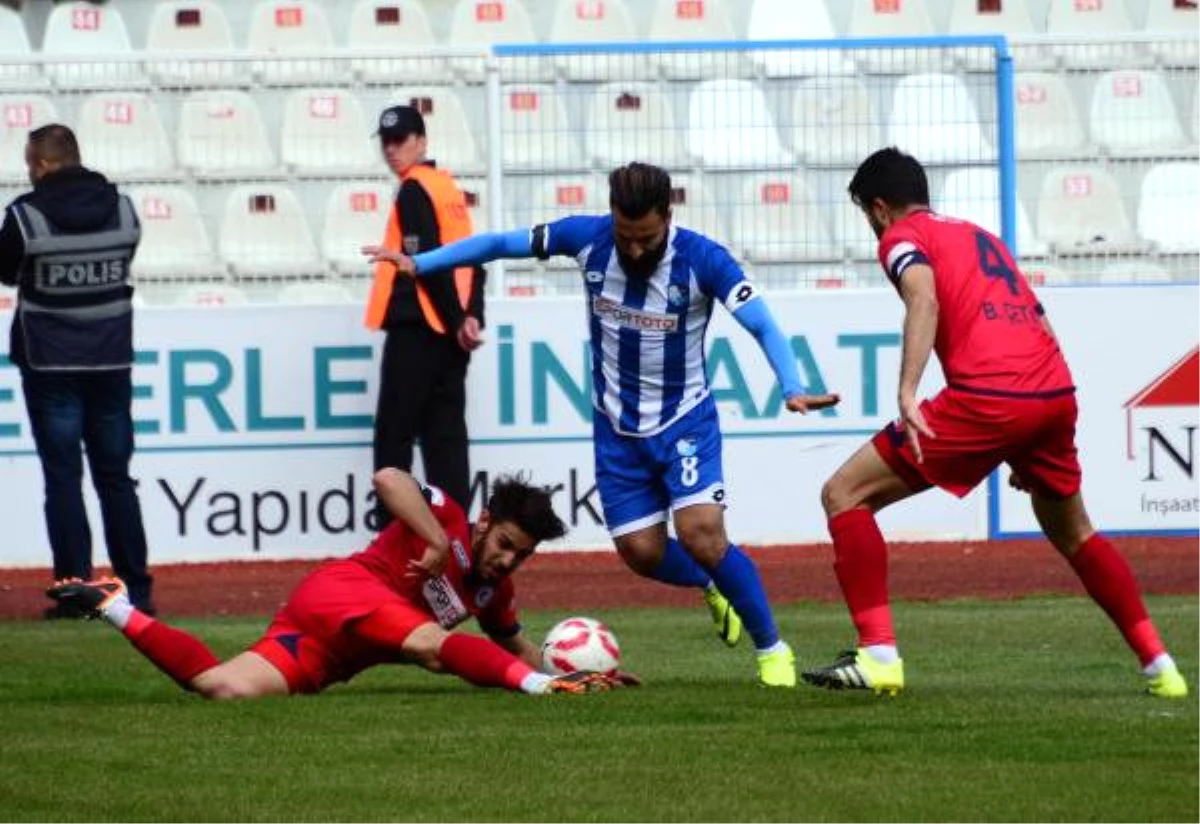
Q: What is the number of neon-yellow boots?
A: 4